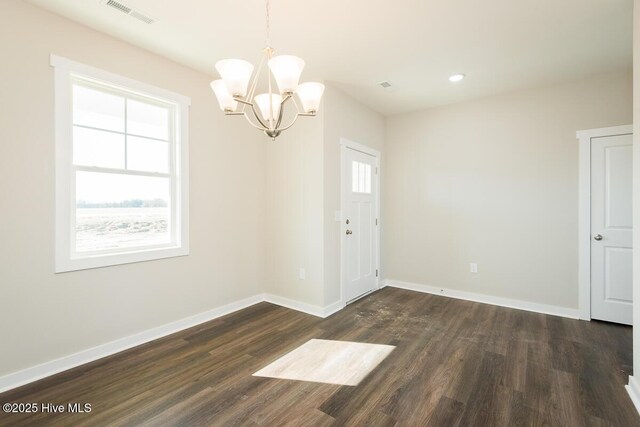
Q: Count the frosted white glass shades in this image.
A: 5